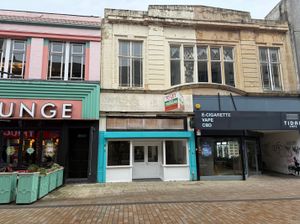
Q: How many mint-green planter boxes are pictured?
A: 5